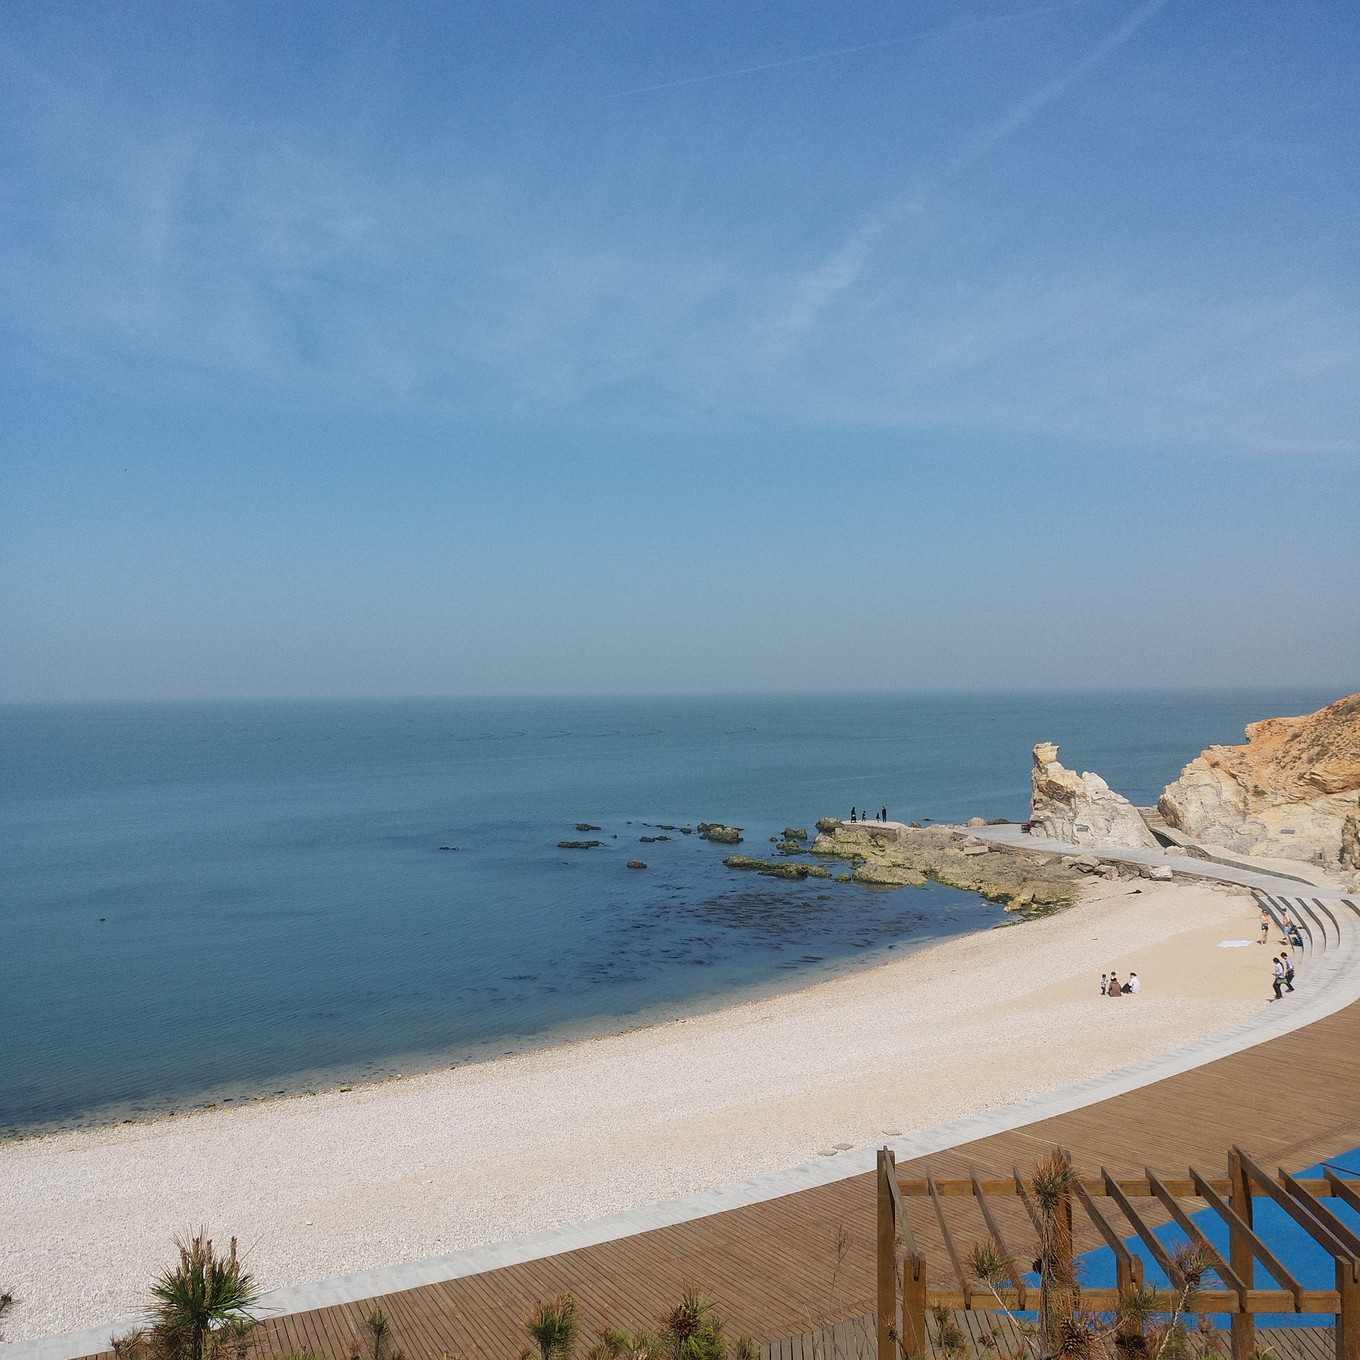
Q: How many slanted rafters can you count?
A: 11